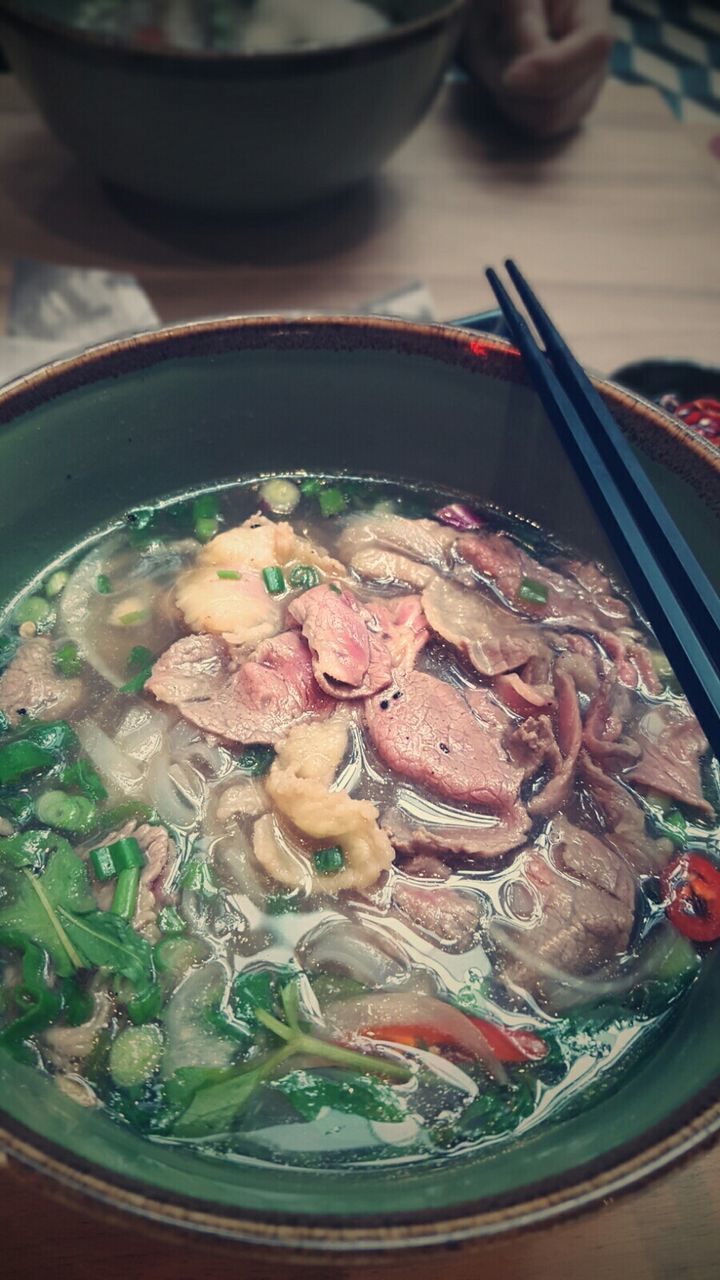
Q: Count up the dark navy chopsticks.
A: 2